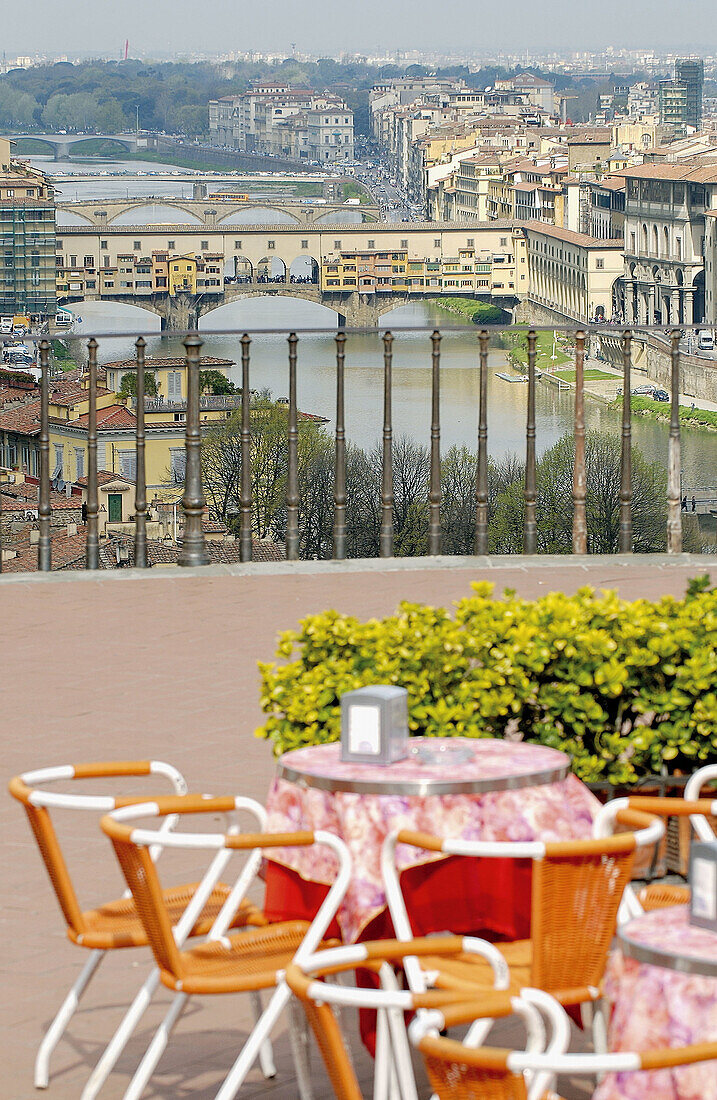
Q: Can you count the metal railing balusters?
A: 14